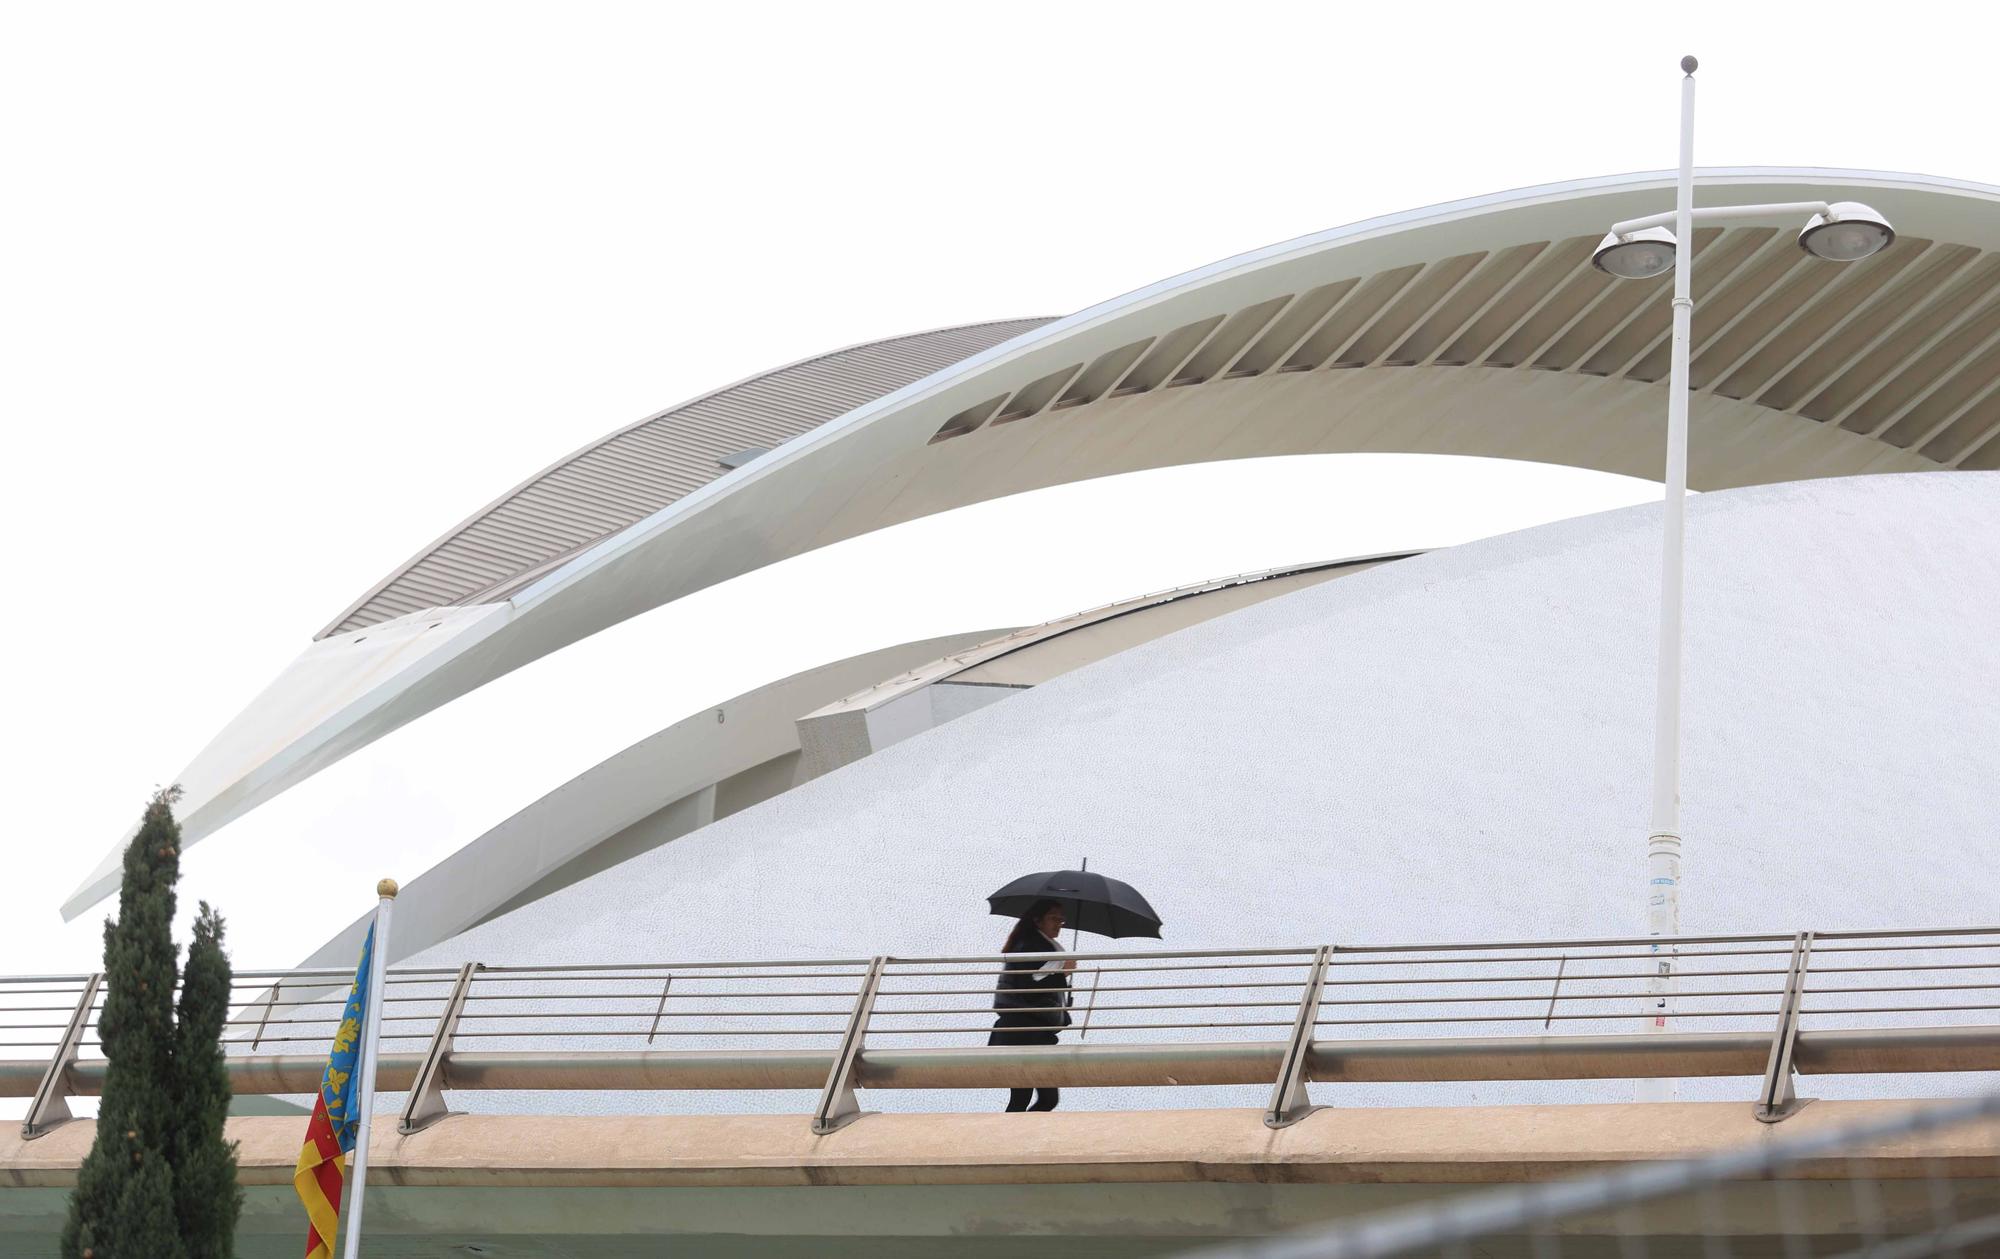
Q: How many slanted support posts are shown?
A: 5